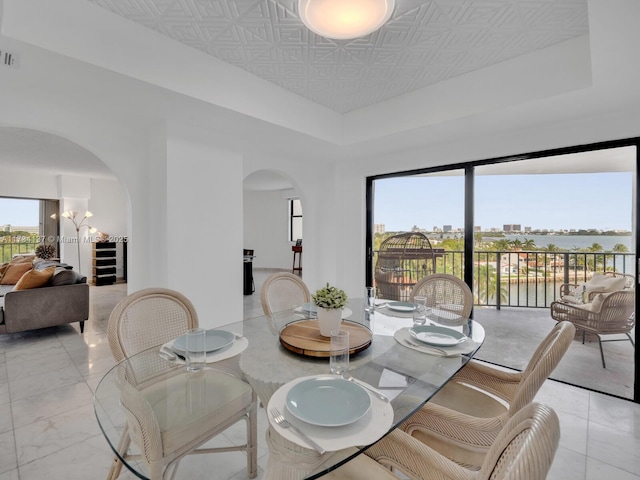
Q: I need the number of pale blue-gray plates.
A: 5